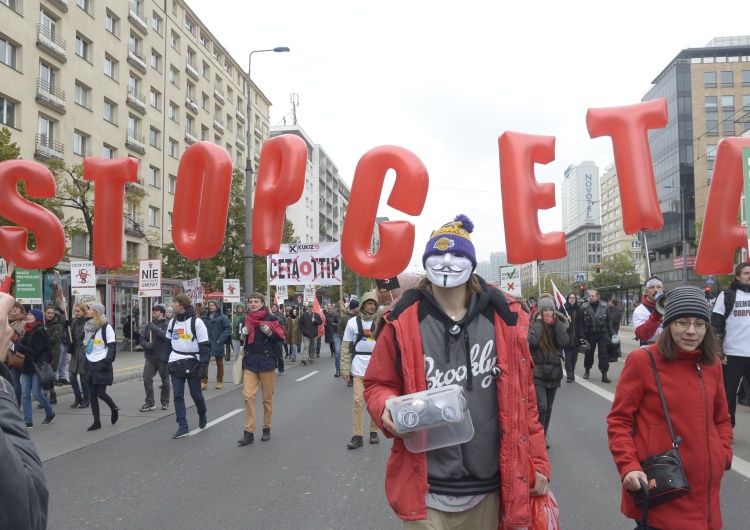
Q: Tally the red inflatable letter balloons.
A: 8